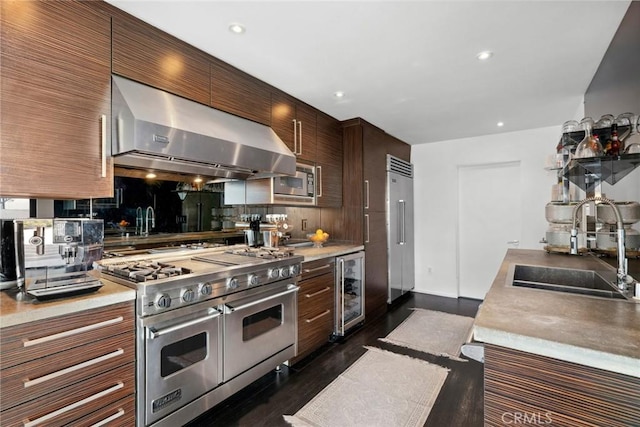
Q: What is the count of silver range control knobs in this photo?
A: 8